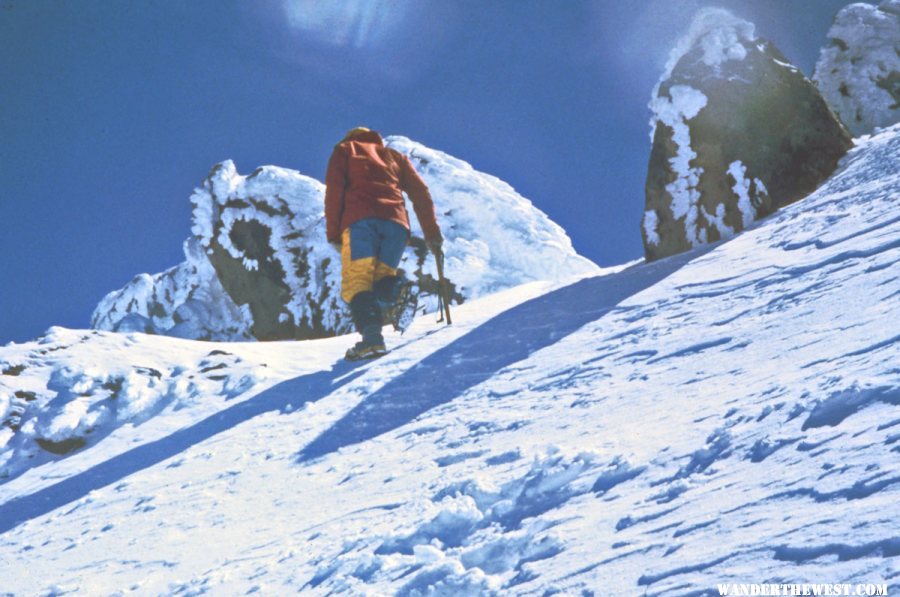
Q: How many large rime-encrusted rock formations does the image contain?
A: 3